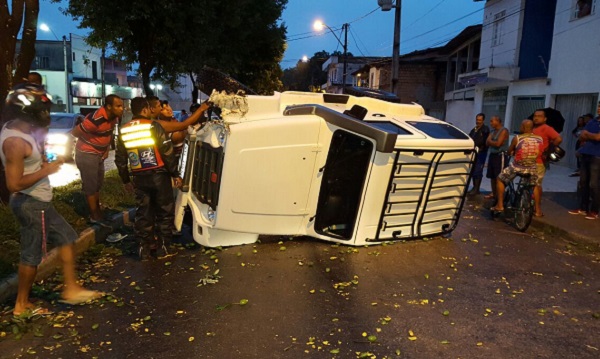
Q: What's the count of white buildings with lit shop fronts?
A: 1